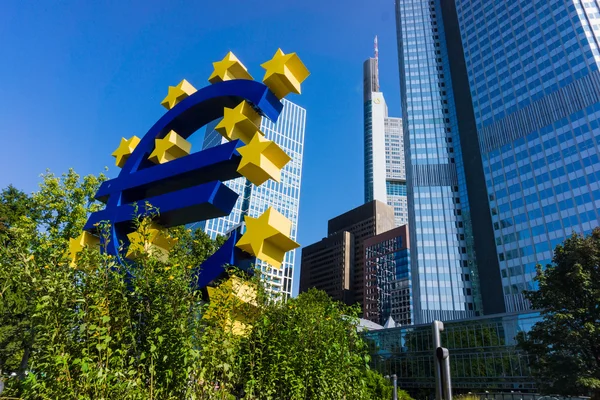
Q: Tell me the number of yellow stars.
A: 11